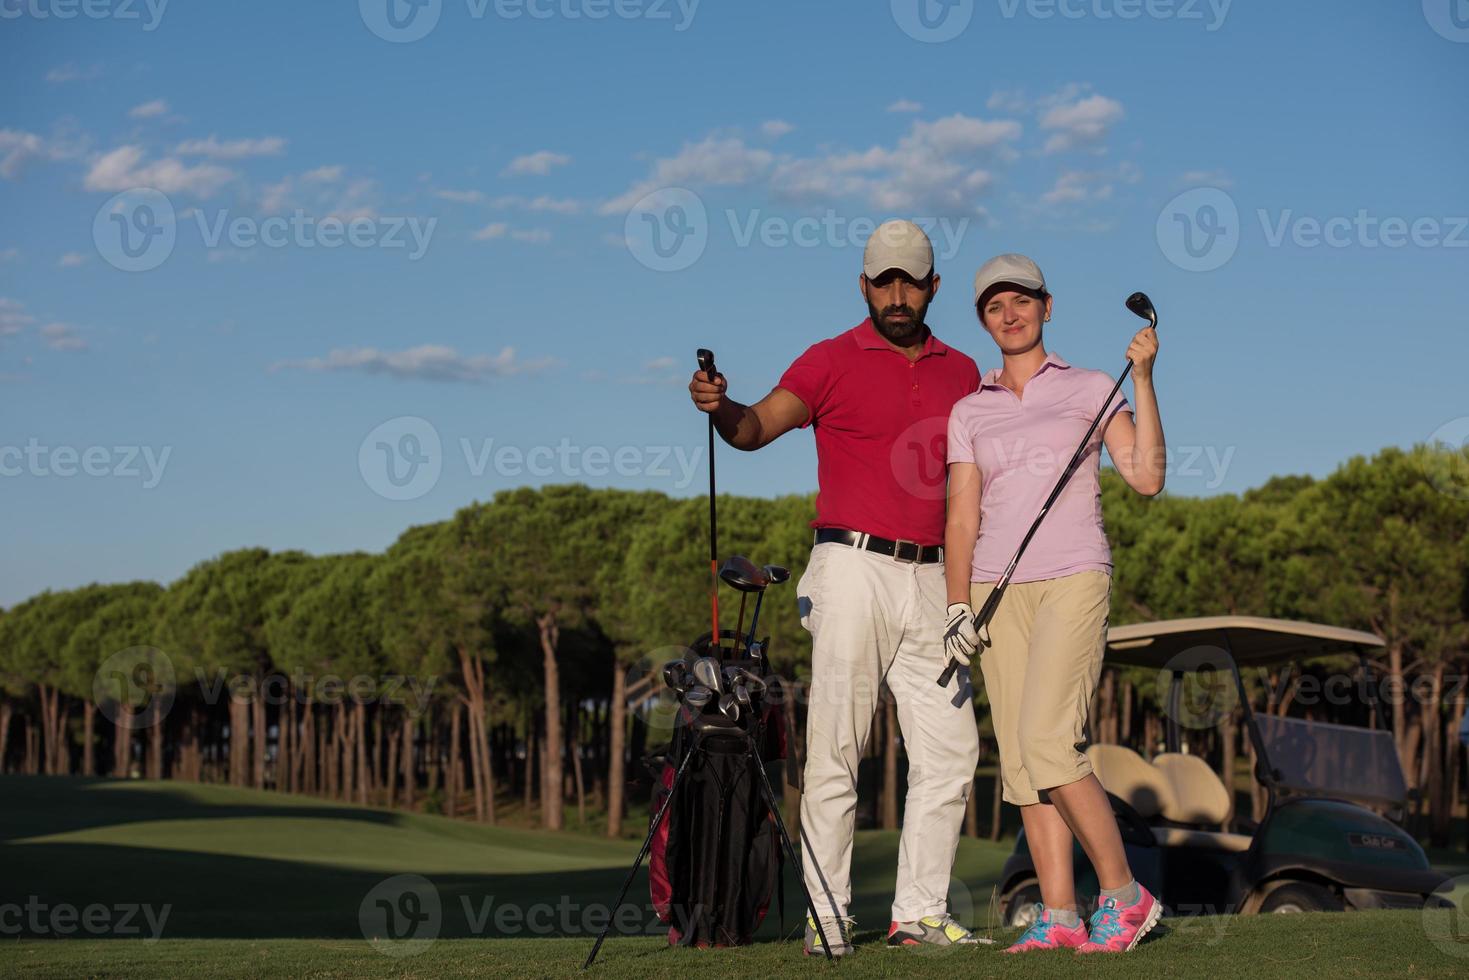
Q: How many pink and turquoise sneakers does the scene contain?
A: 2